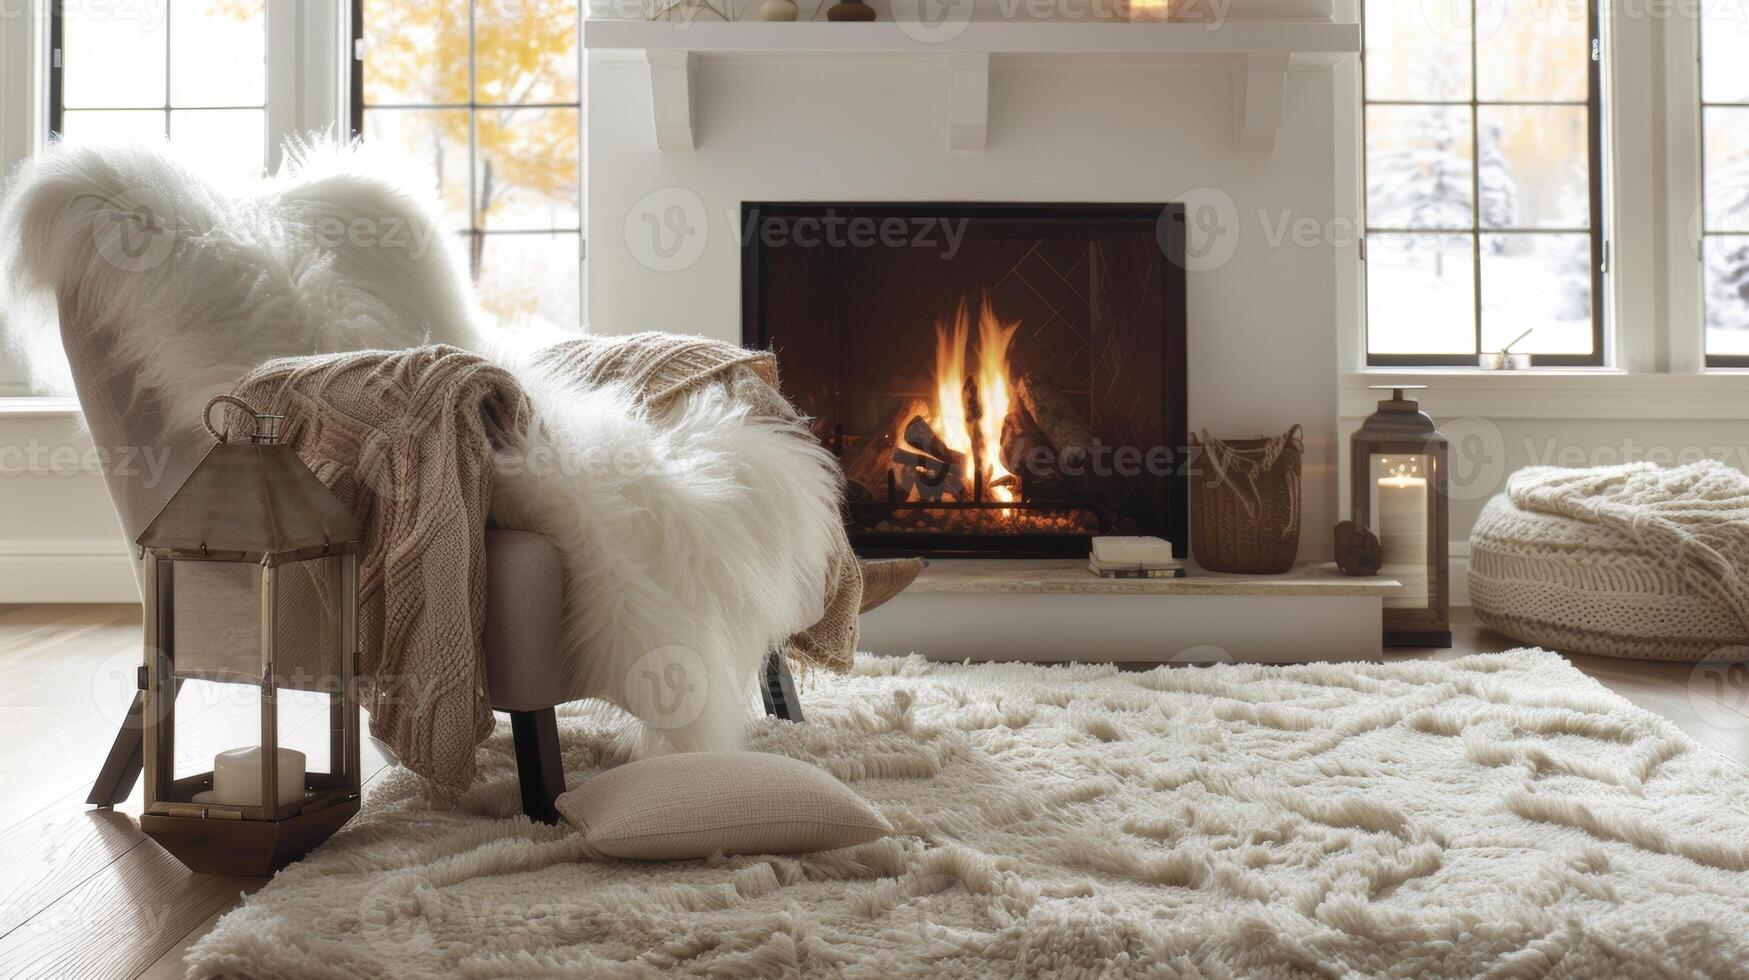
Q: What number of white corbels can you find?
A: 3